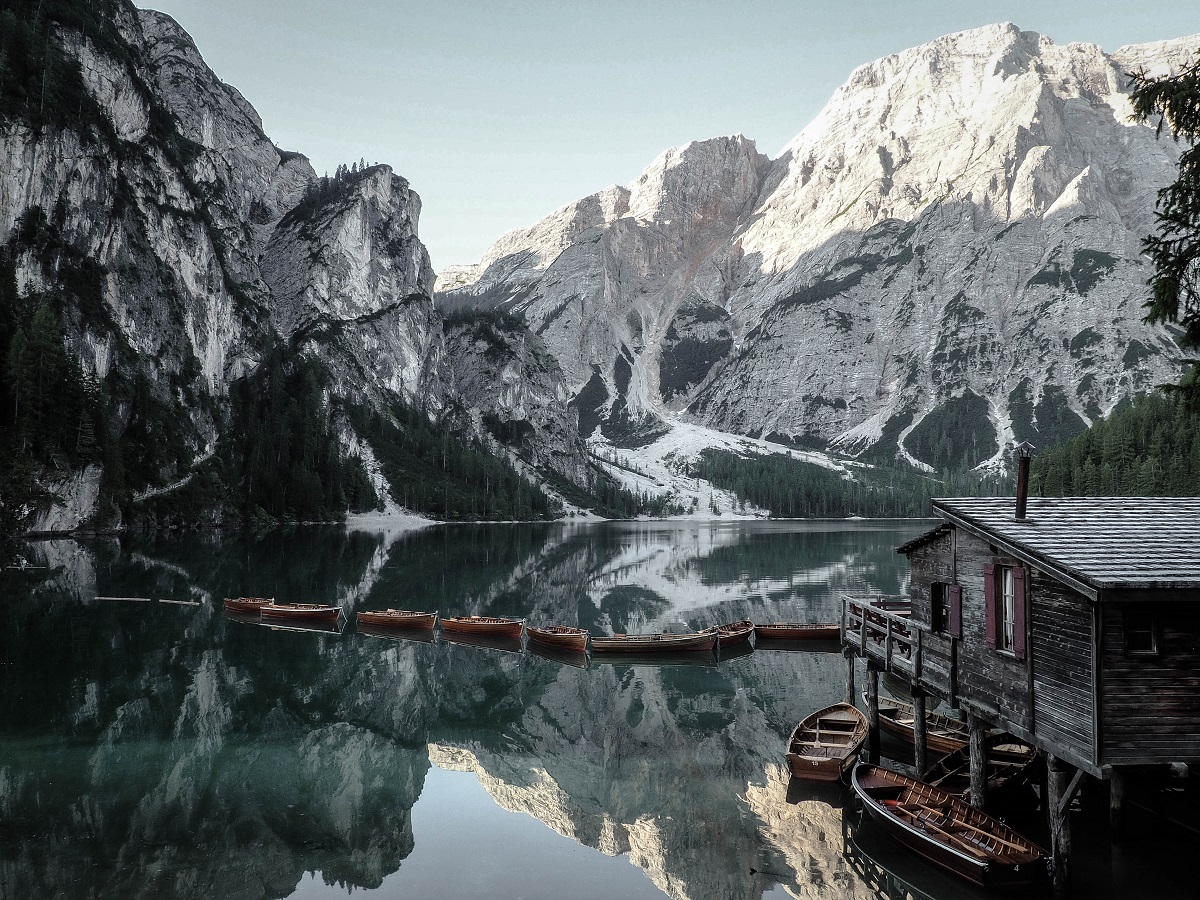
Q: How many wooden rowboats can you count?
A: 12